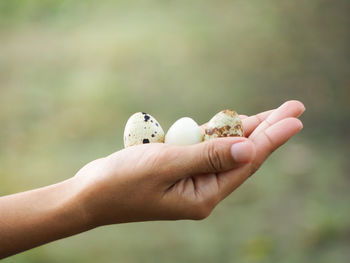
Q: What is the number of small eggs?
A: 3